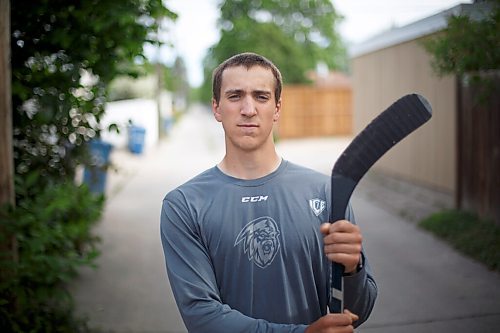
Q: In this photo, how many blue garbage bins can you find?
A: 2